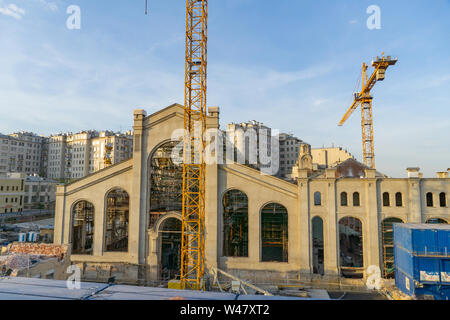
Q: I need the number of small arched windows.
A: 7